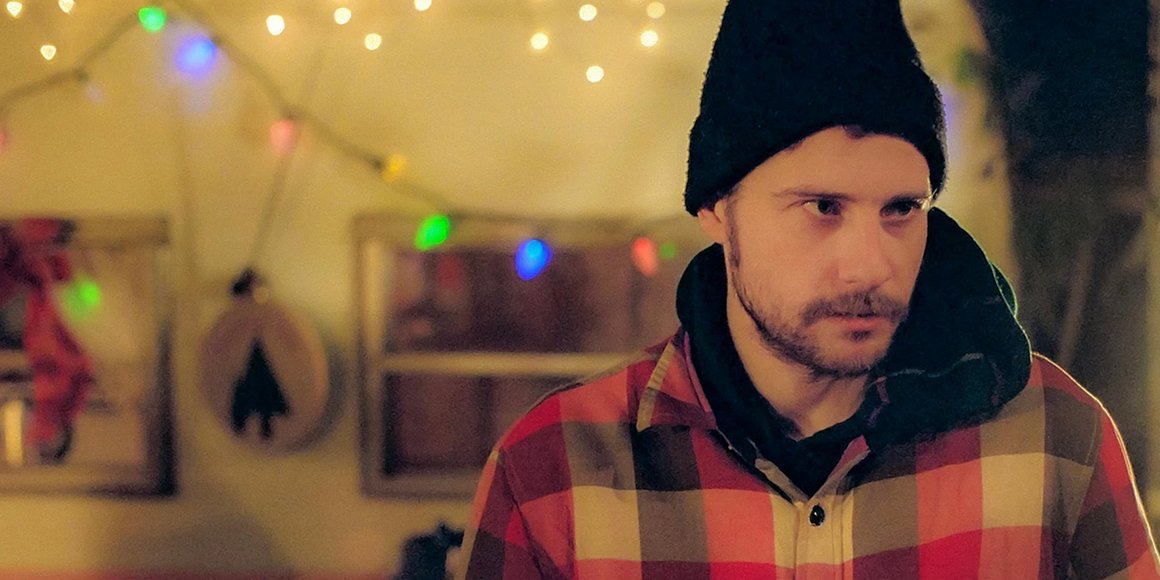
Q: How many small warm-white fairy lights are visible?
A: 12